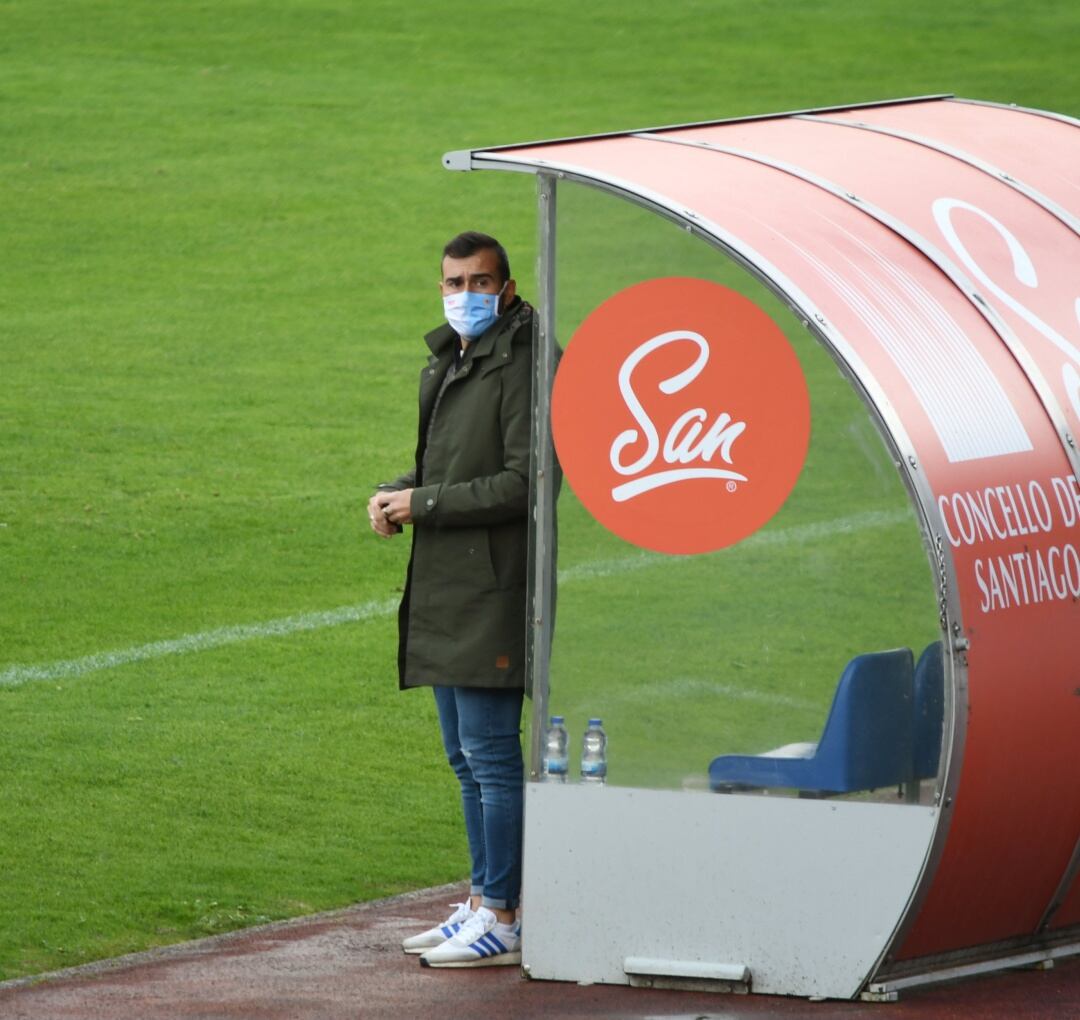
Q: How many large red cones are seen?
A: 0